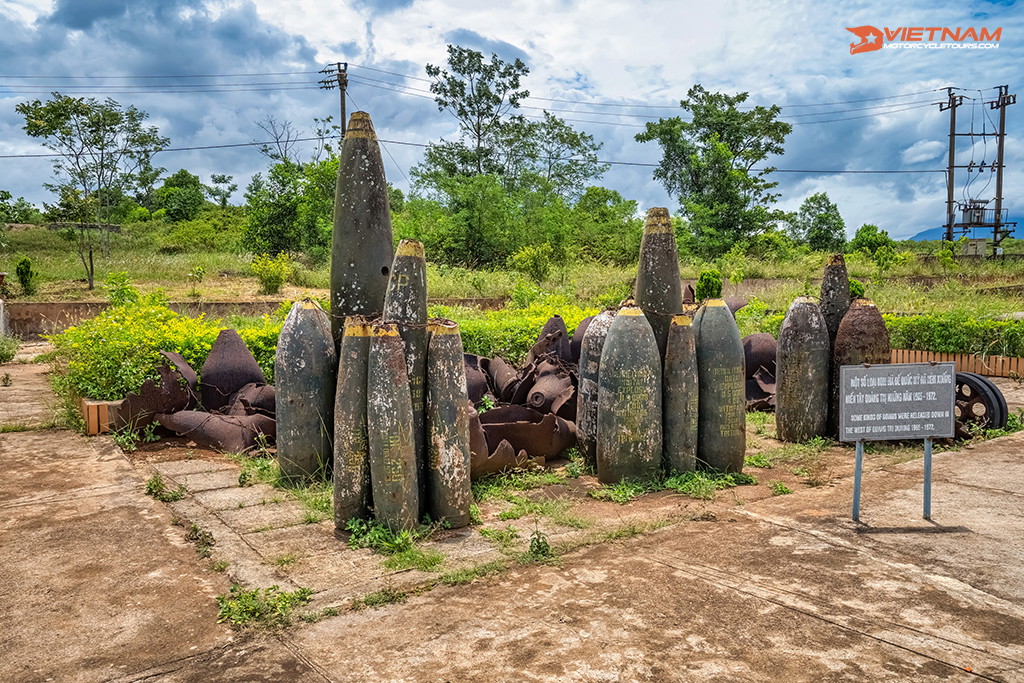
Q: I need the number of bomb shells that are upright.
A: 14